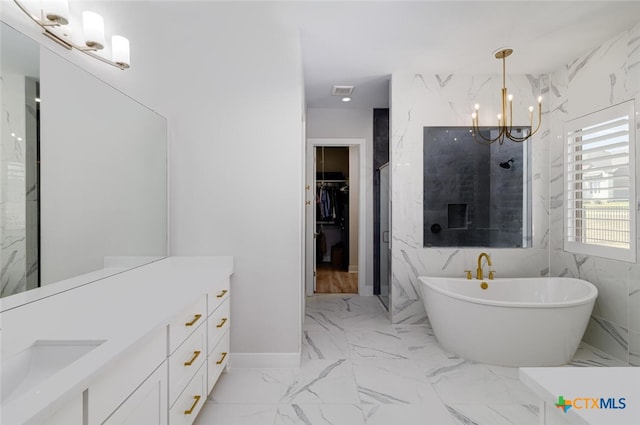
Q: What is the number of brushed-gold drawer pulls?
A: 6